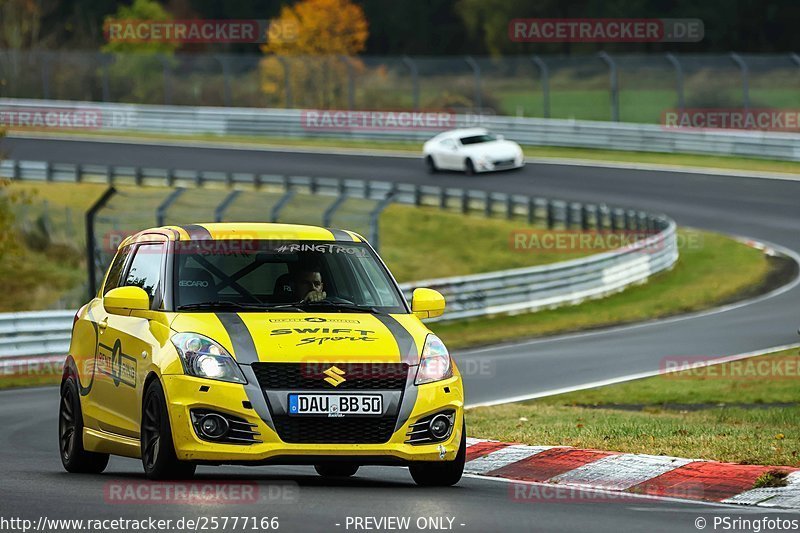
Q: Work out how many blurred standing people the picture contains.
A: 0